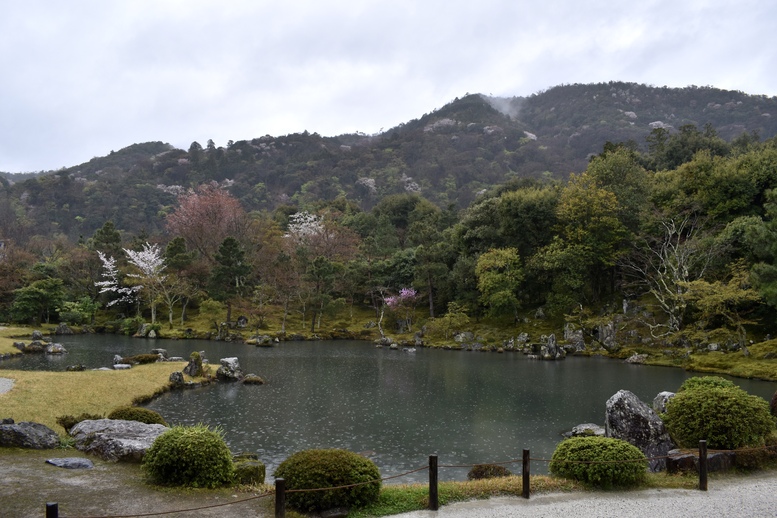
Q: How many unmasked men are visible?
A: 0